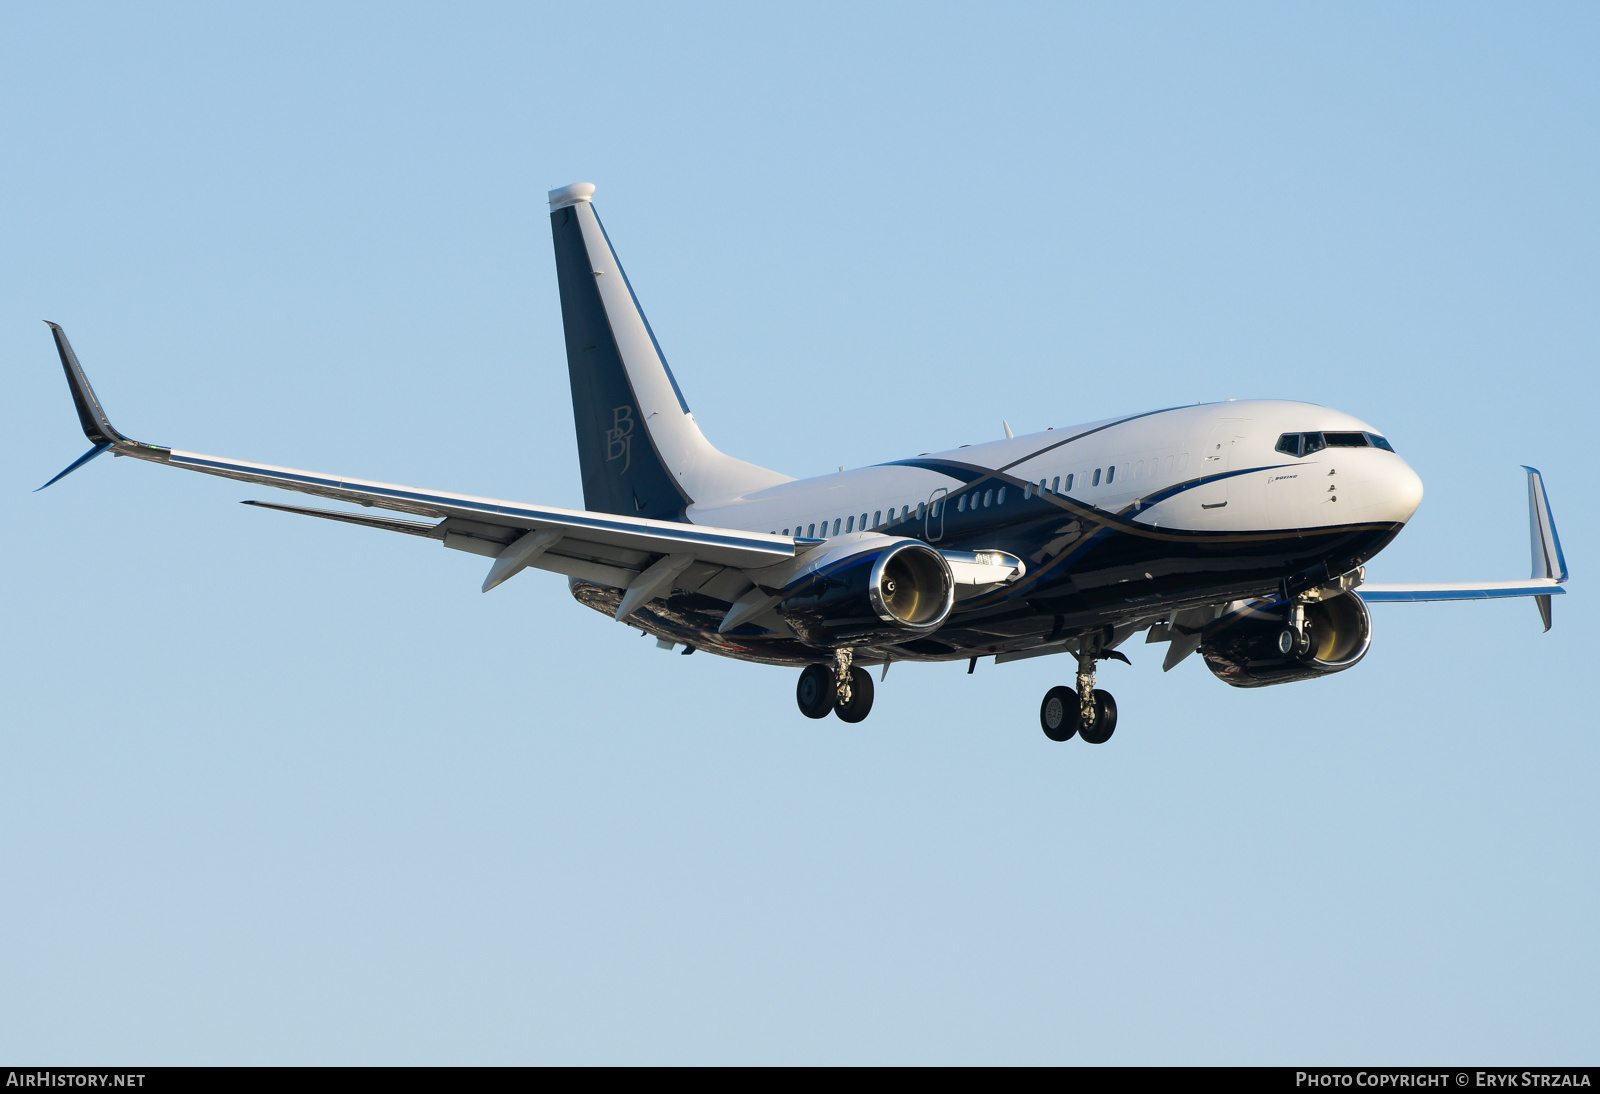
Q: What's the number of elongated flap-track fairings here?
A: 4